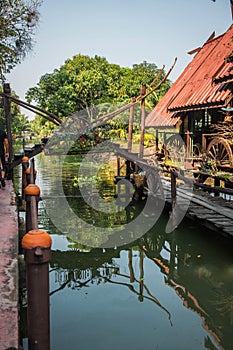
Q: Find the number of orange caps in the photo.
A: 4